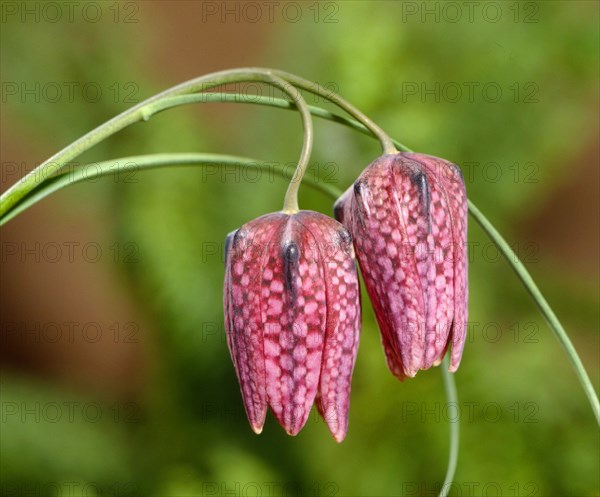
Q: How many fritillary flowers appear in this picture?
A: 2